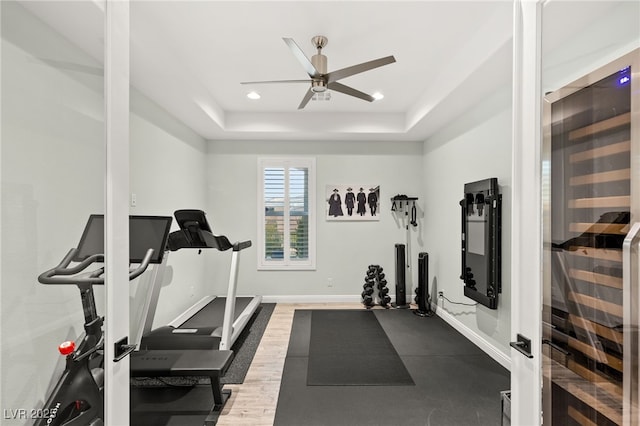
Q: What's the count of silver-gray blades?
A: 5